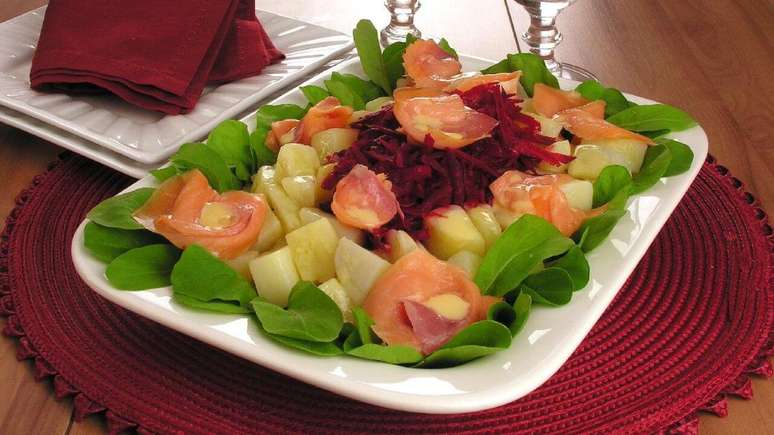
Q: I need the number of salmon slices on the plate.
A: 8